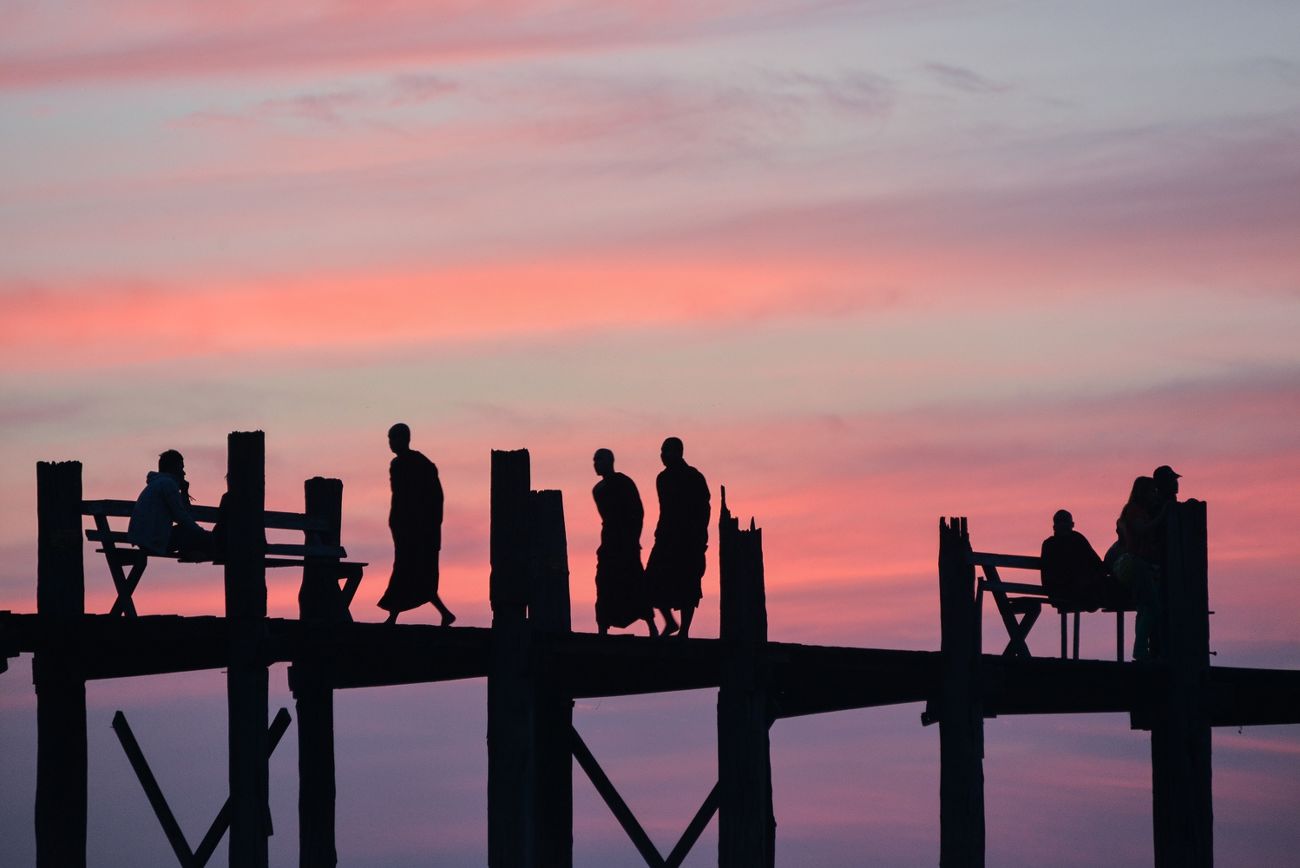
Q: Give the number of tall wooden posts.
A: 8